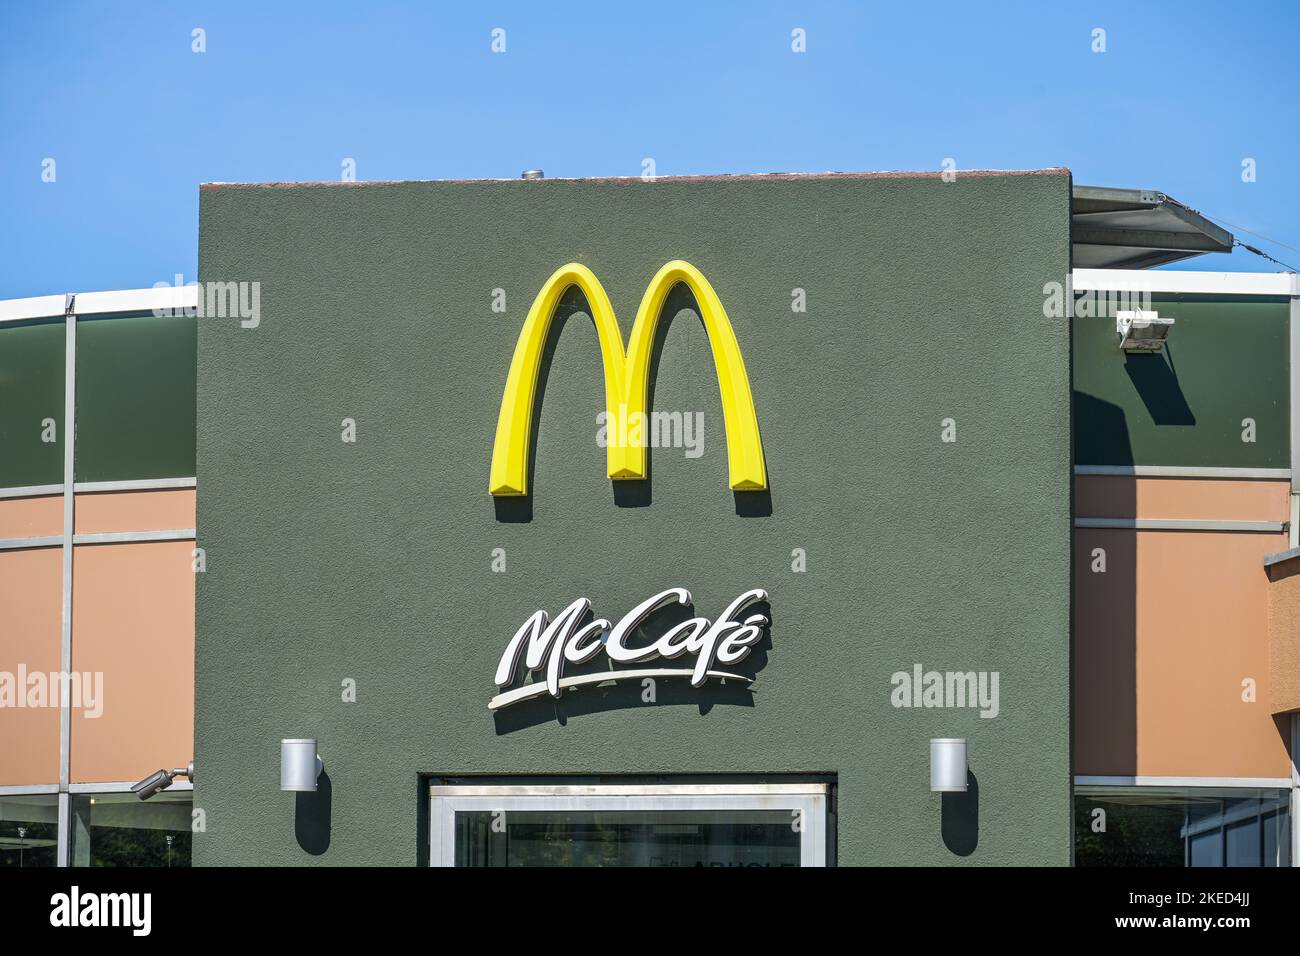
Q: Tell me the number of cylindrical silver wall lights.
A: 2